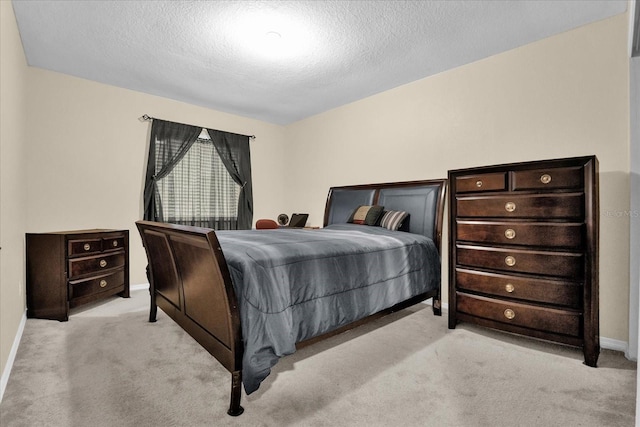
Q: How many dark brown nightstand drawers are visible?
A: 4